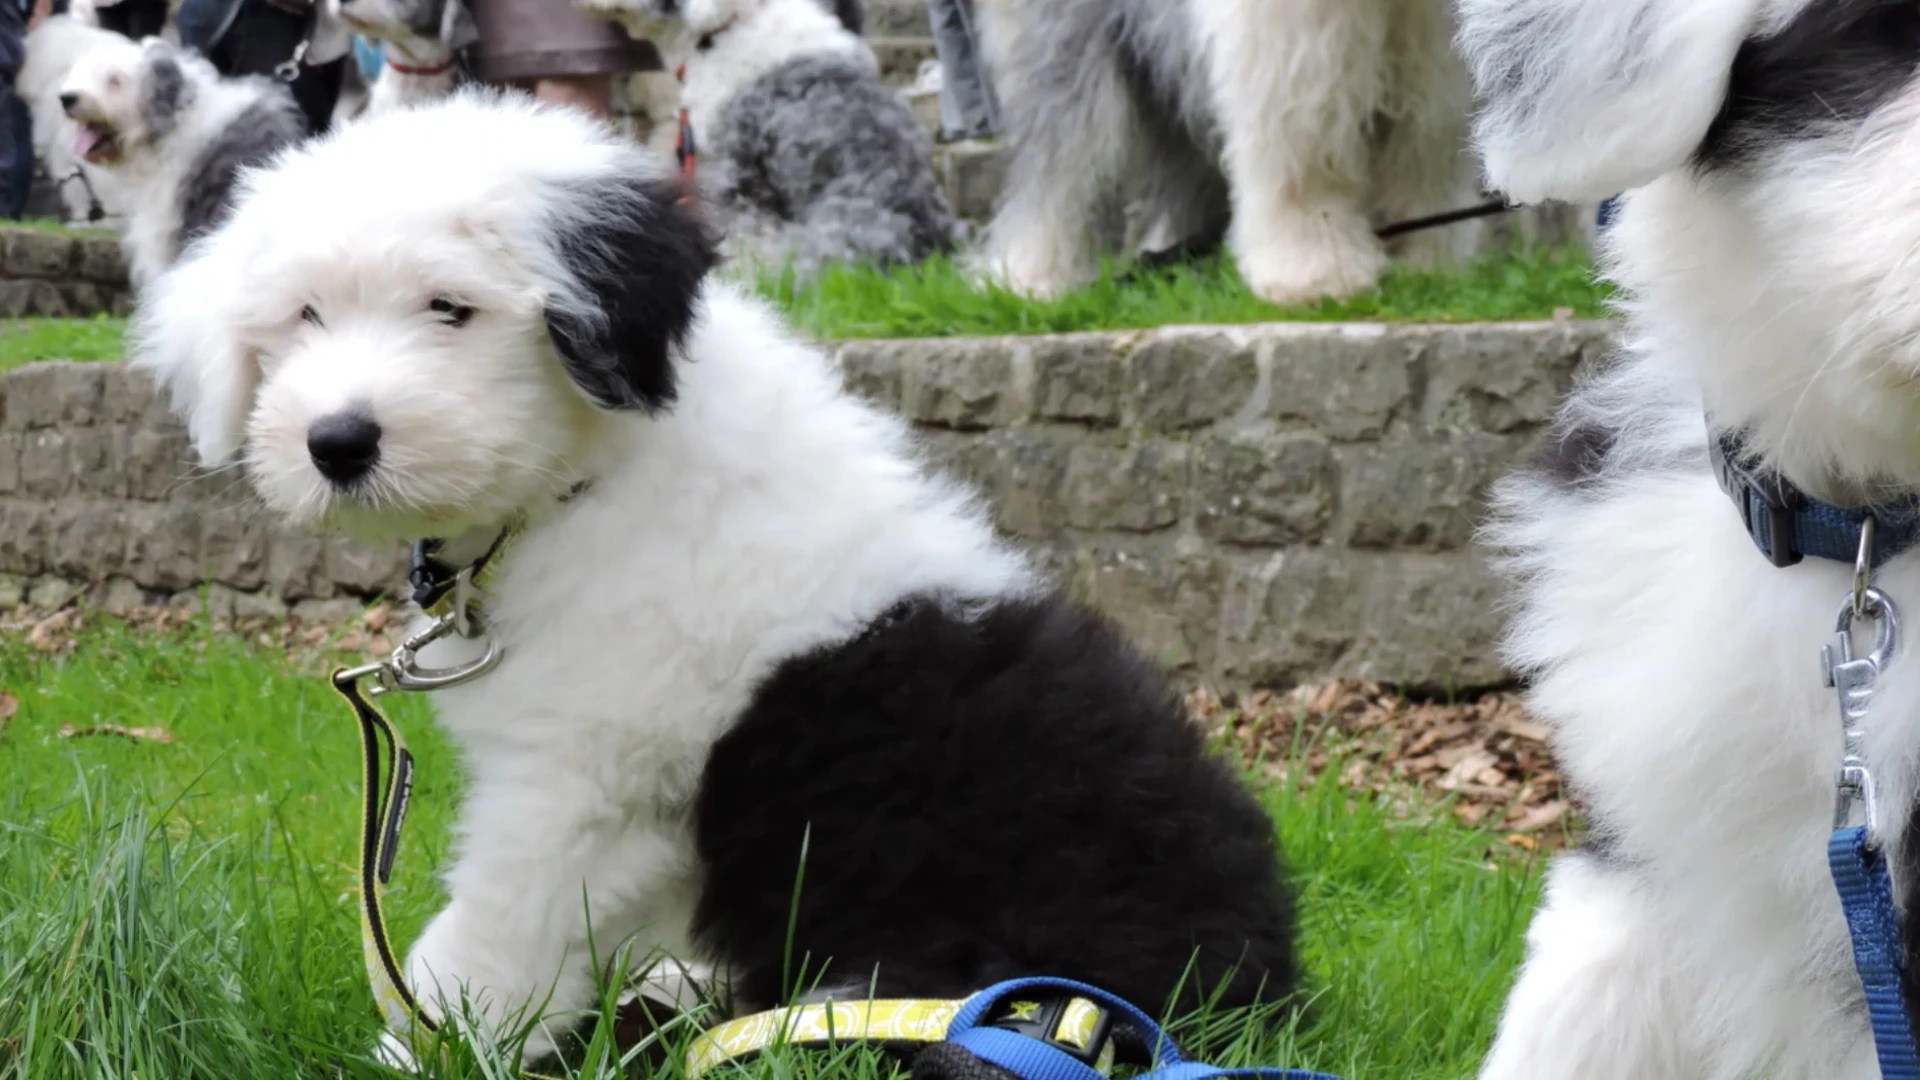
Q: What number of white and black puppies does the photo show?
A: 2